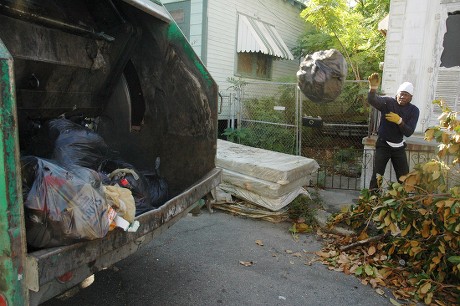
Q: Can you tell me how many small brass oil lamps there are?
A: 0